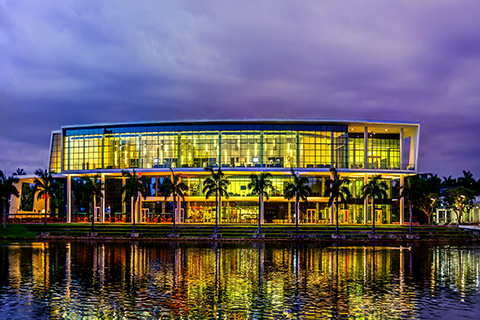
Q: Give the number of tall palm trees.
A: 11